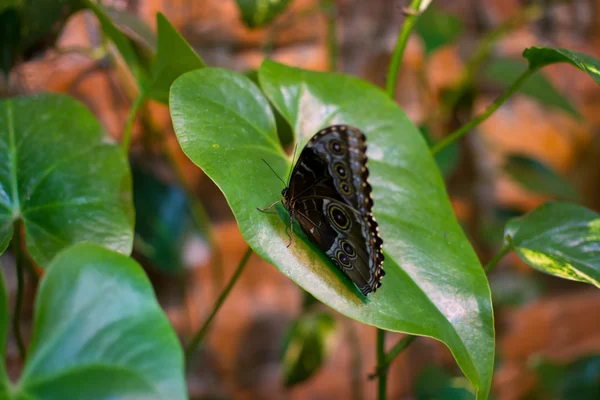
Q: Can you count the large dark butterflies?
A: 1